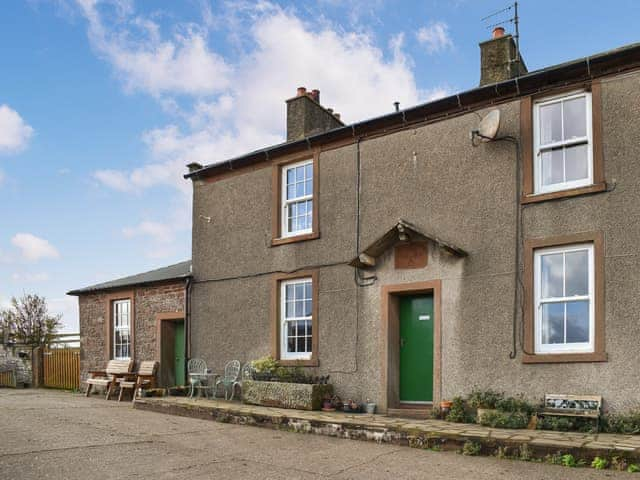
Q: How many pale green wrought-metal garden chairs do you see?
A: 3